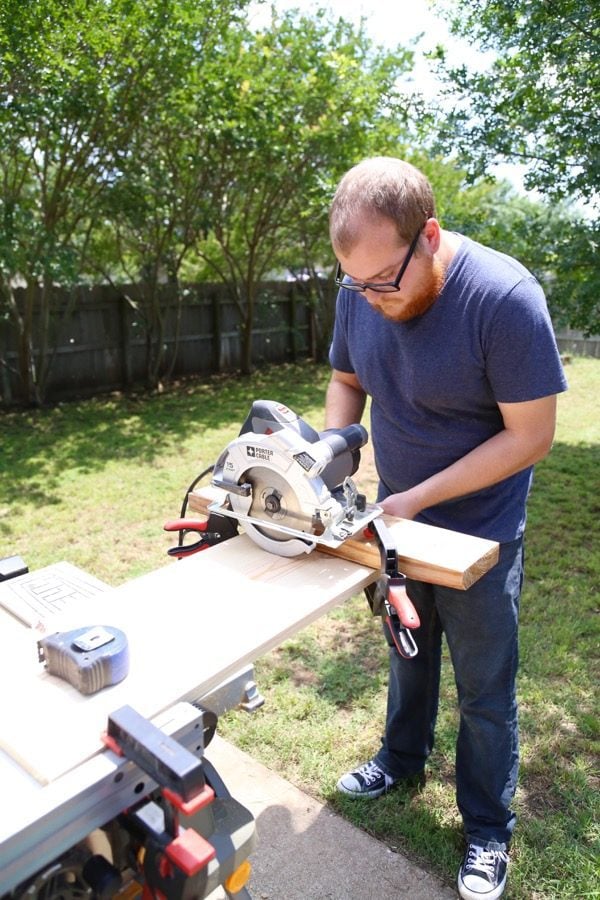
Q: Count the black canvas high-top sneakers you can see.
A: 2